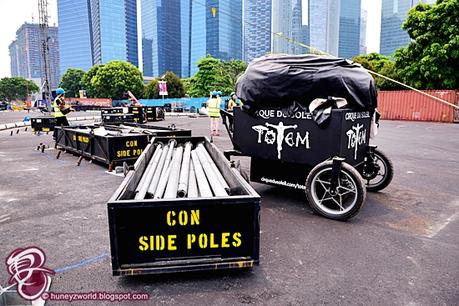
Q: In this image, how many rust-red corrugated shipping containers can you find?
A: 1